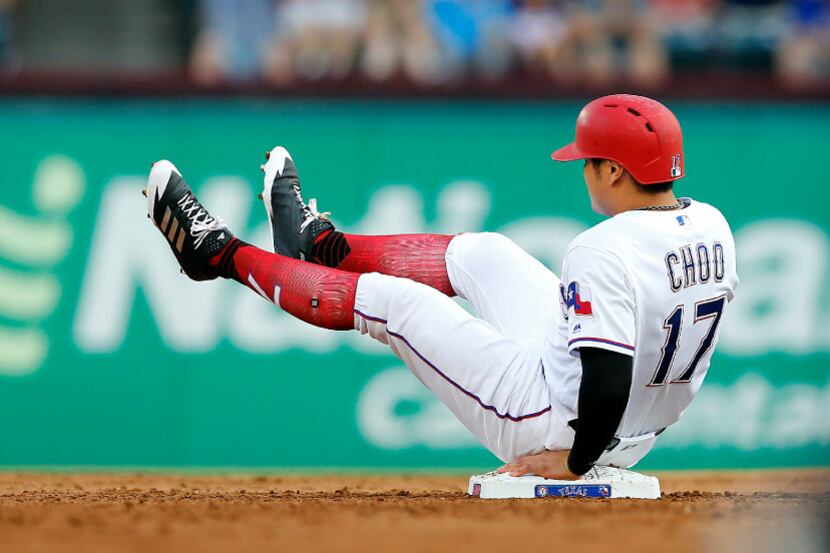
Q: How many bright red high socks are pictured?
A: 2